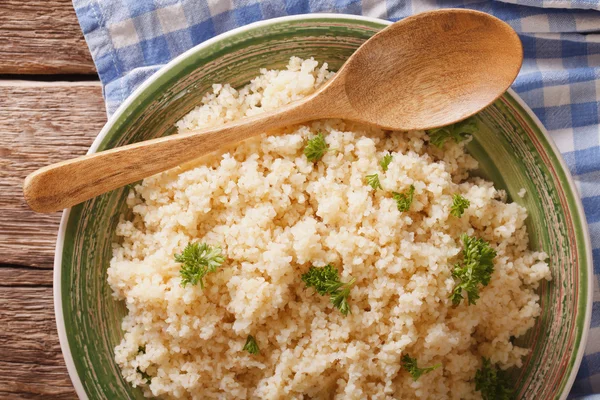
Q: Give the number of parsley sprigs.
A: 12